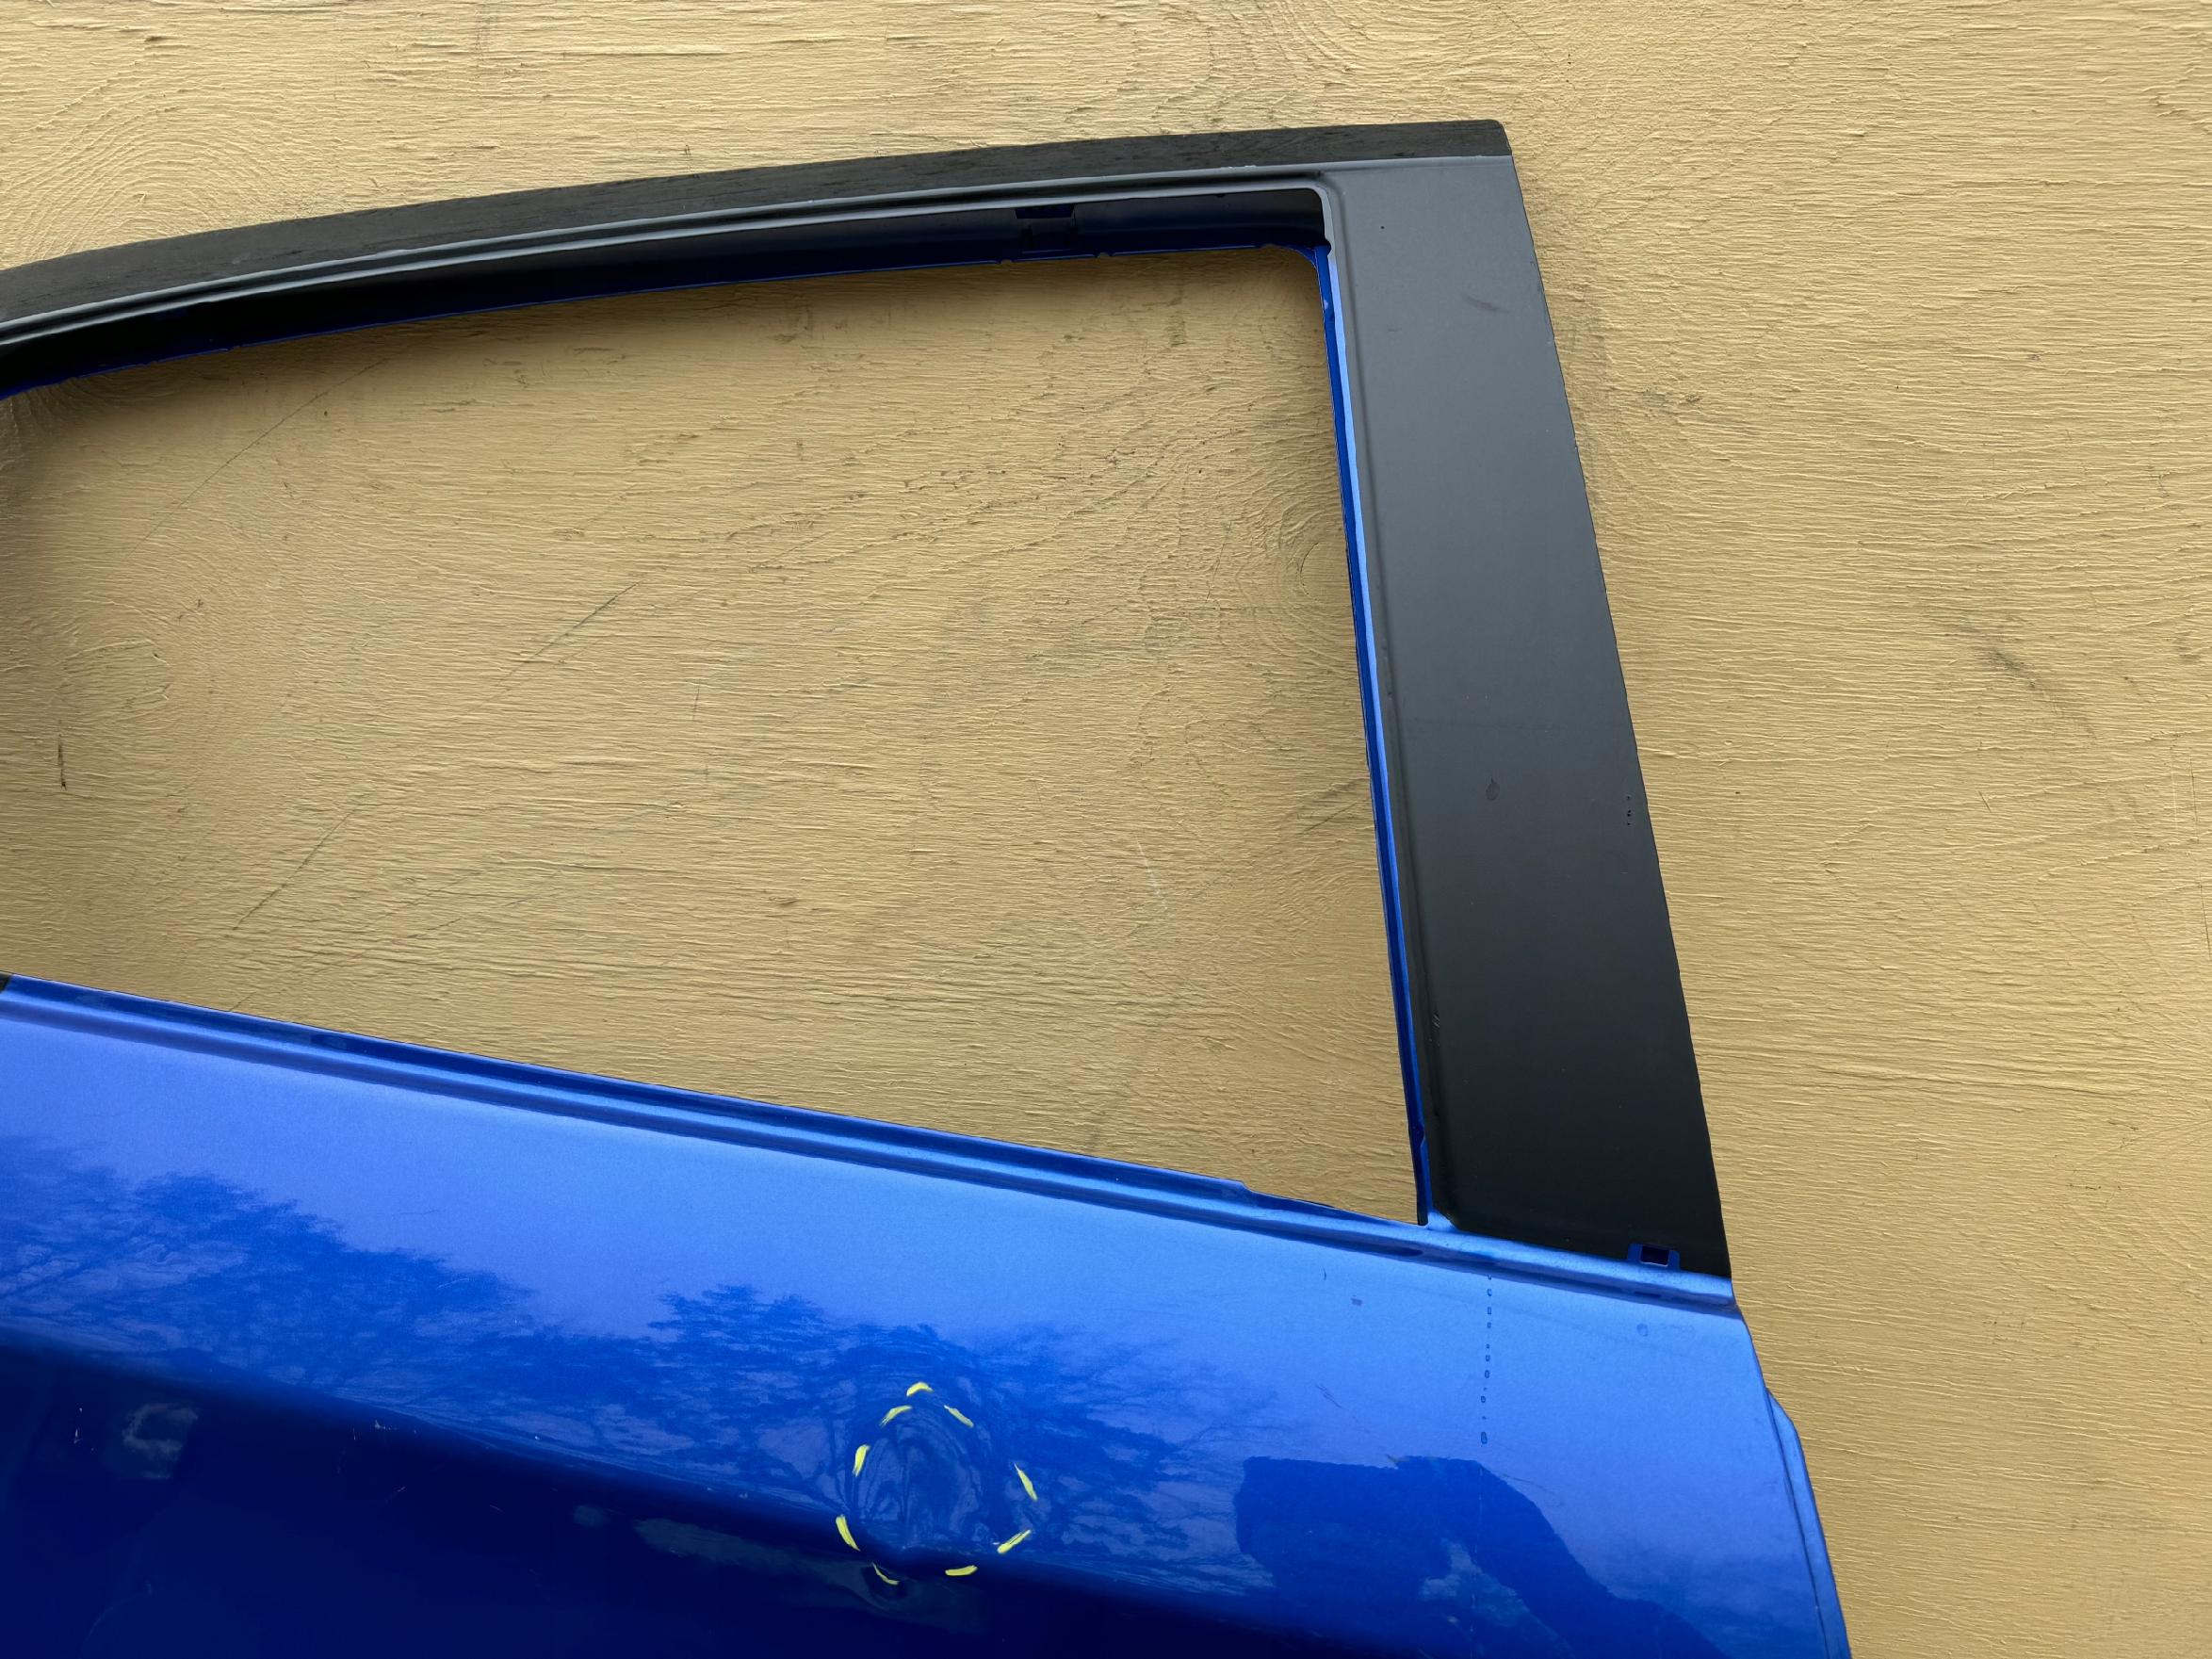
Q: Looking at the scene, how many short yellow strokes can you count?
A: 9